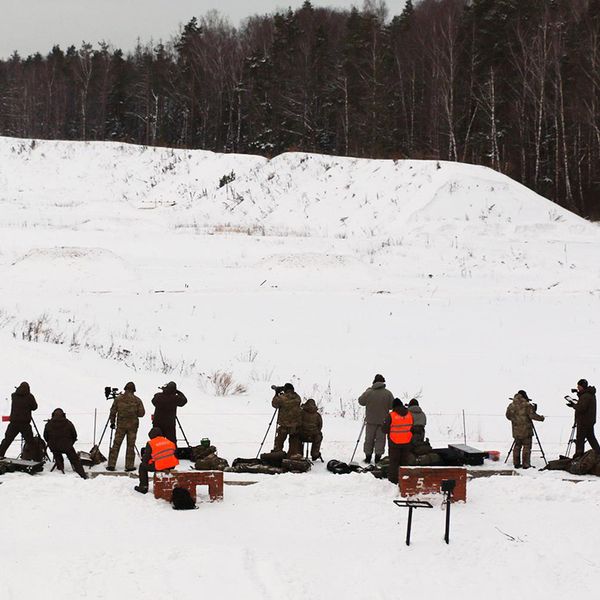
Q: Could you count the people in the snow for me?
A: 12